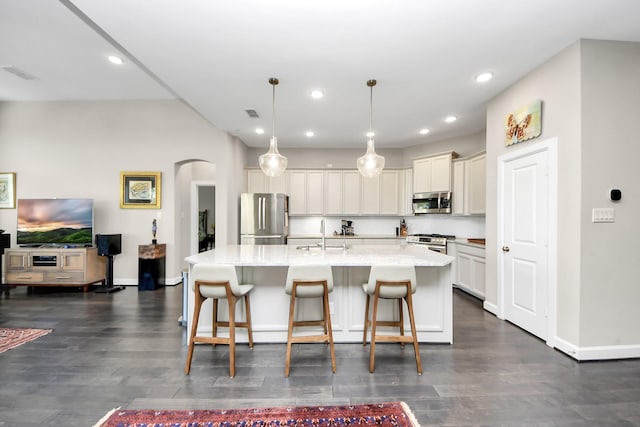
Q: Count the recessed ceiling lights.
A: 8